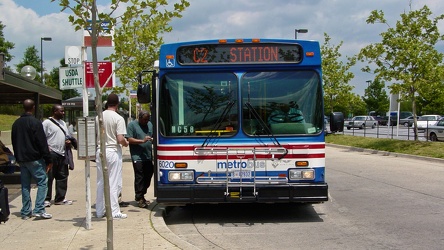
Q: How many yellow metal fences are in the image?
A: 0